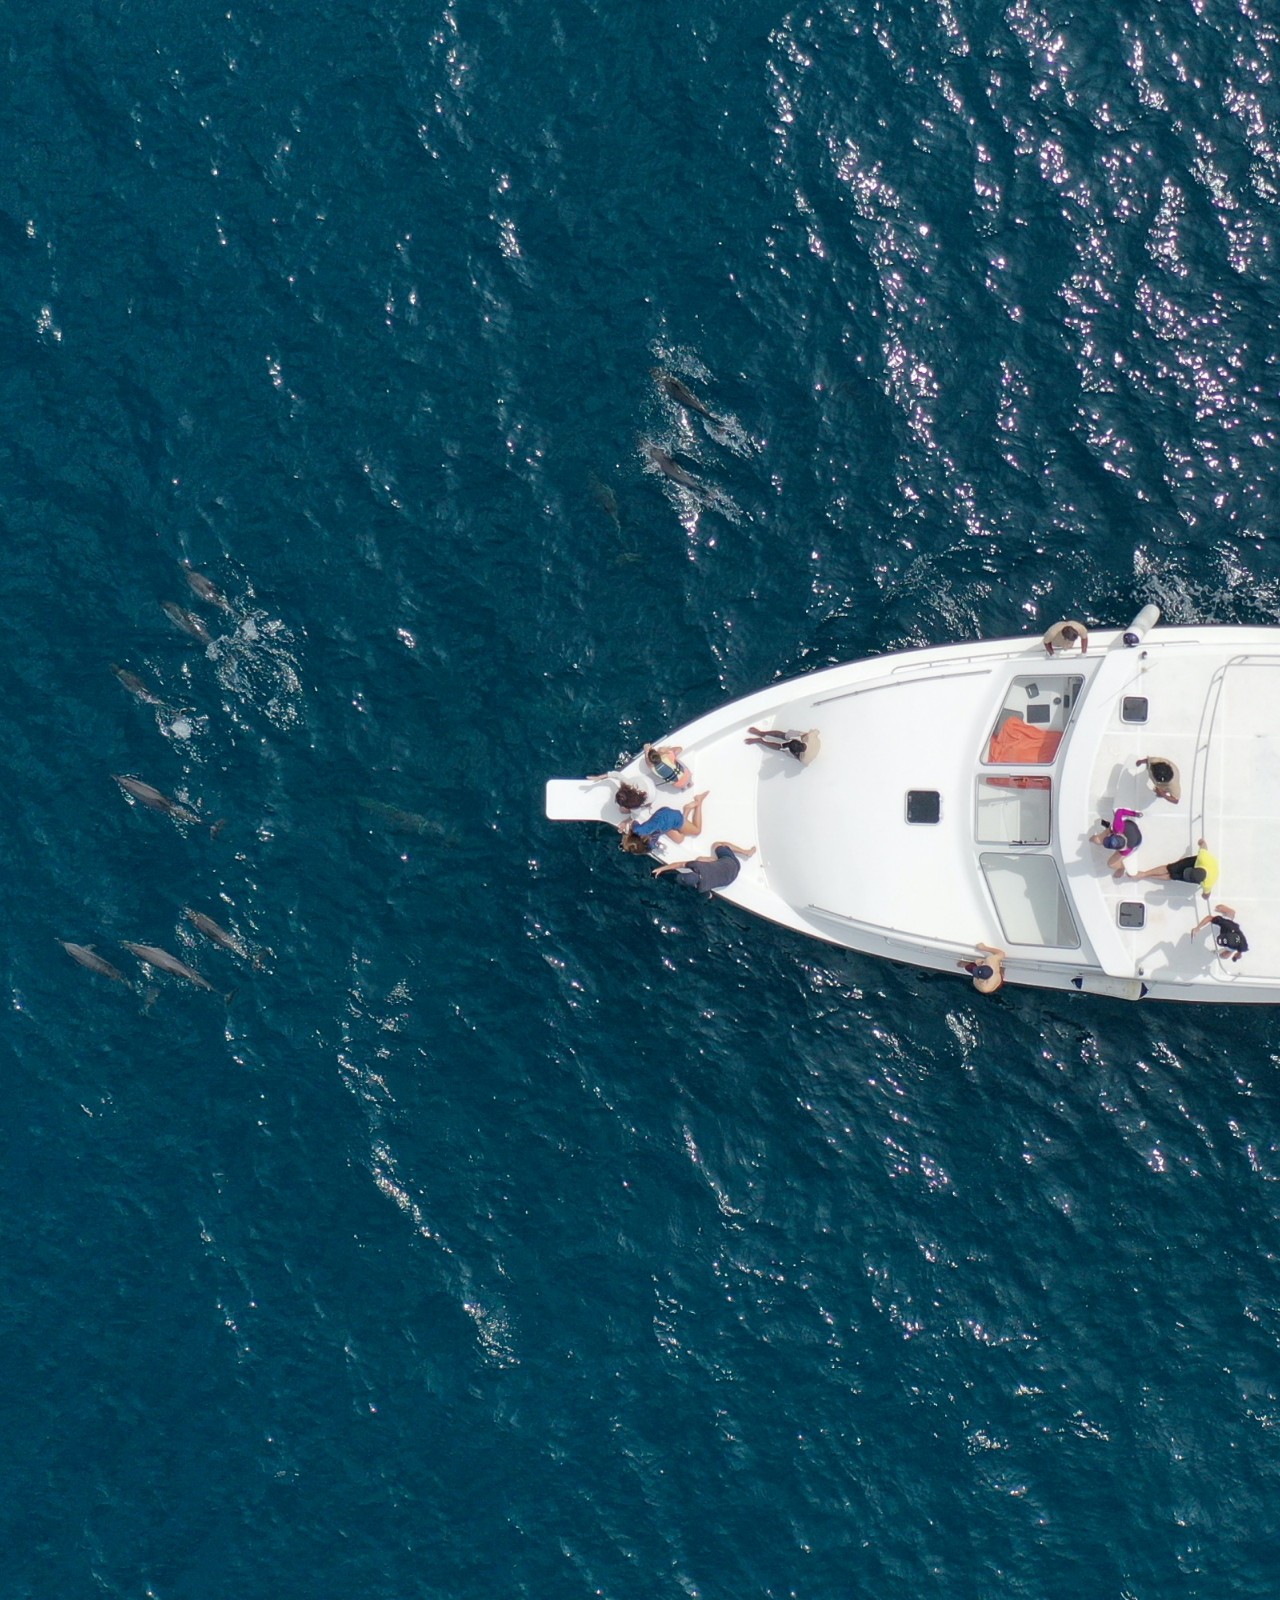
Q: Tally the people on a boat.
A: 11